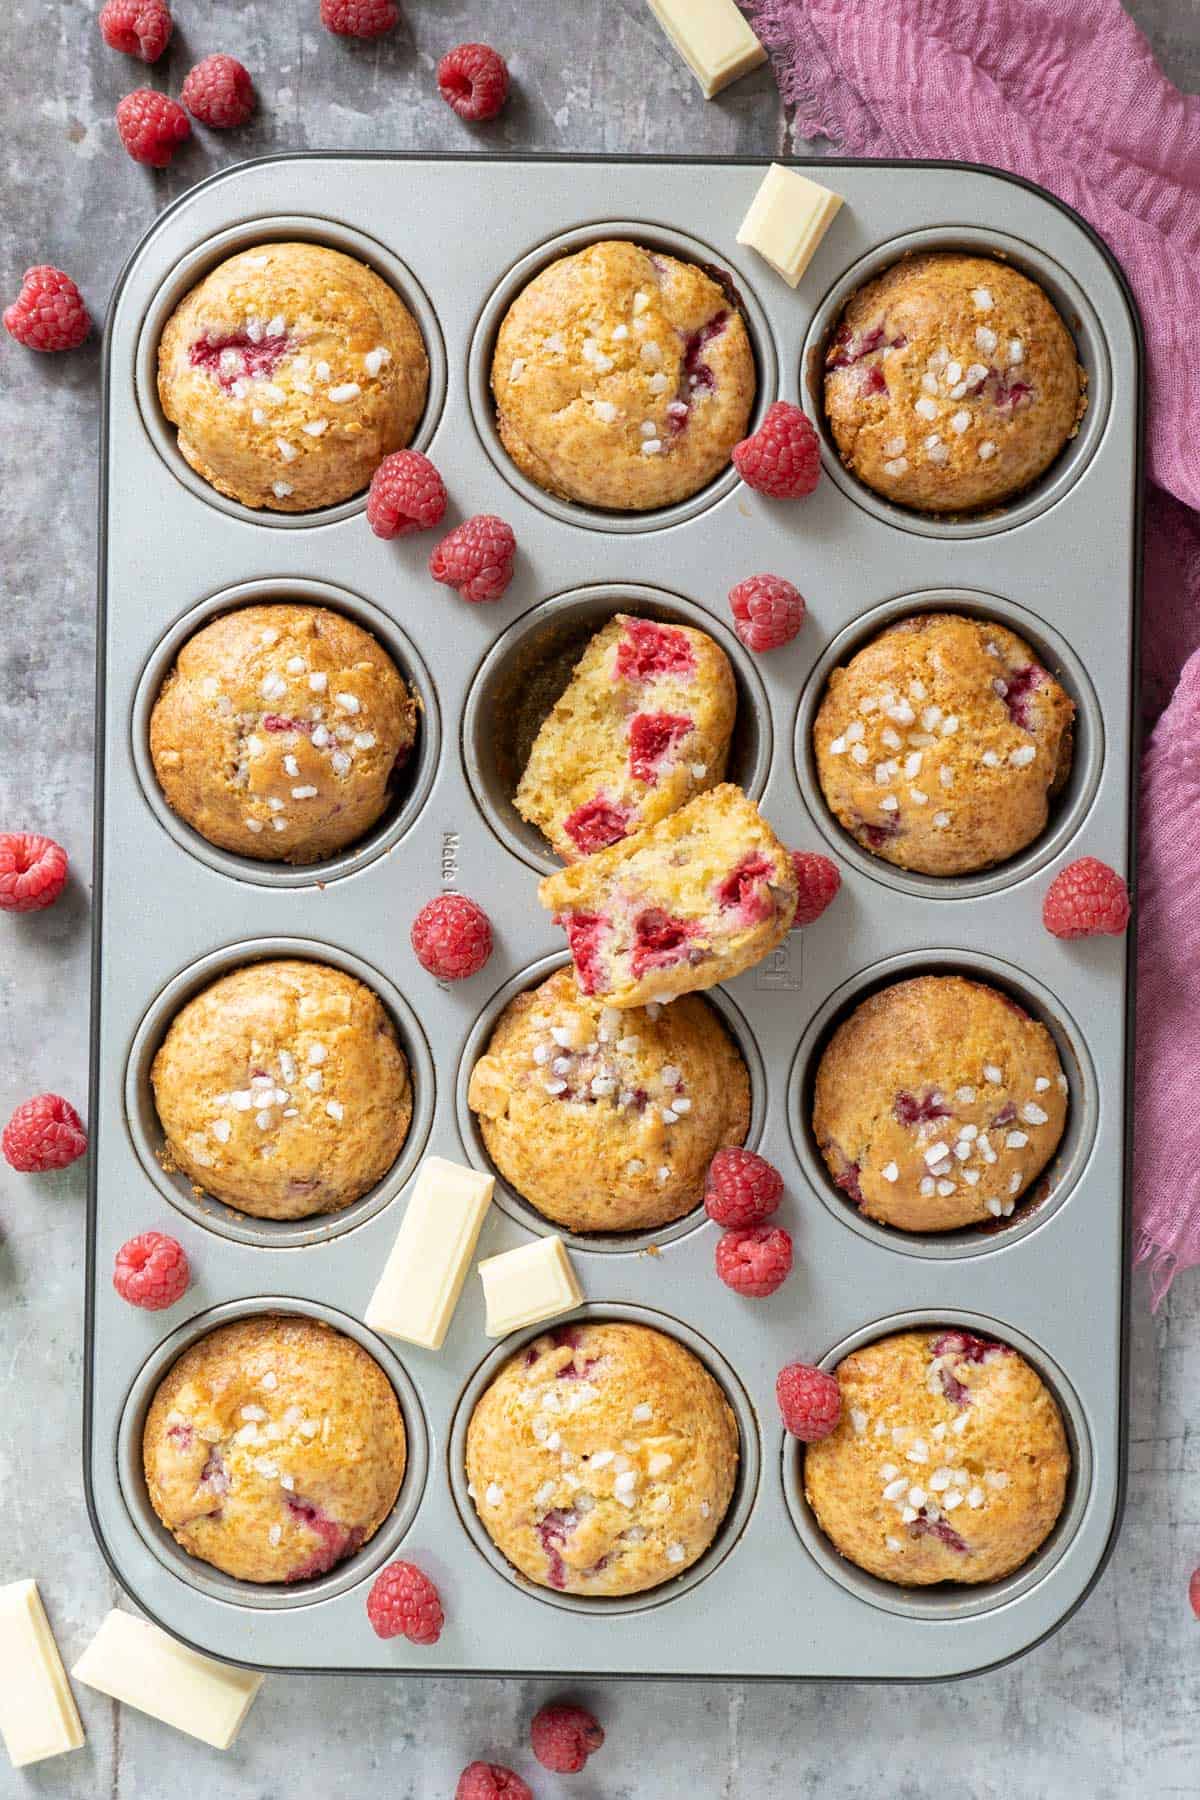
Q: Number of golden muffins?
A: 12